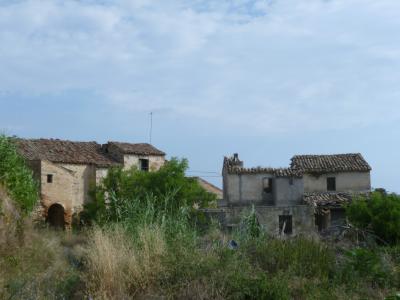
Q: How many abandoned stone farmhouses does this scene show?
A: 2